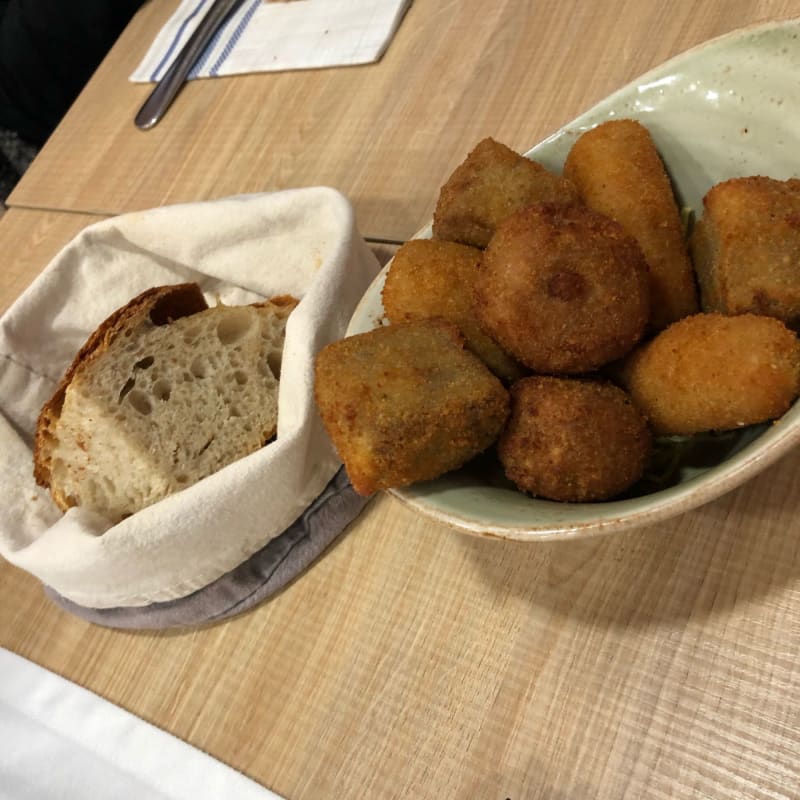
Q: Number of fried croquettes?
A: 8